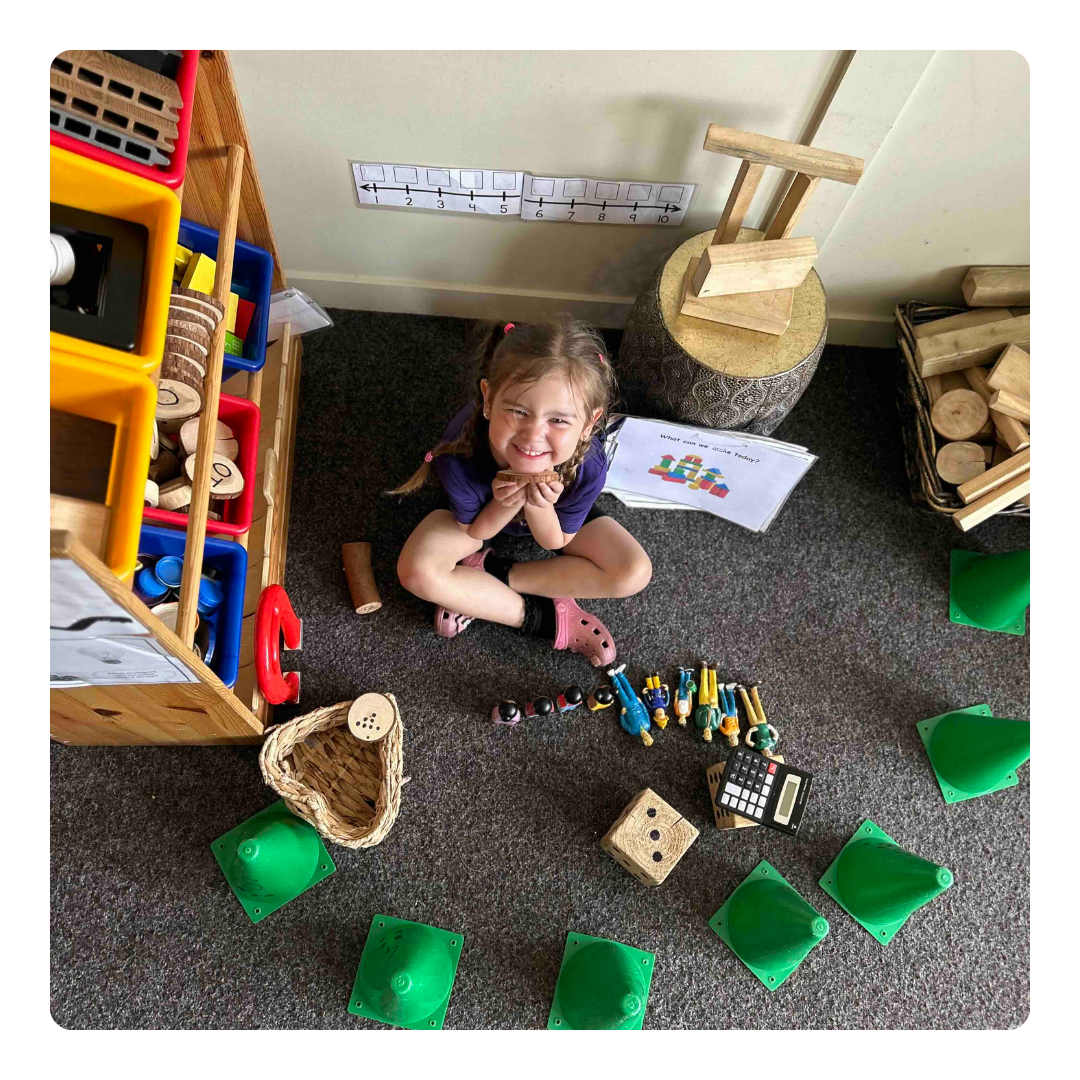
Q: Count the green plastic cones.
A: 7